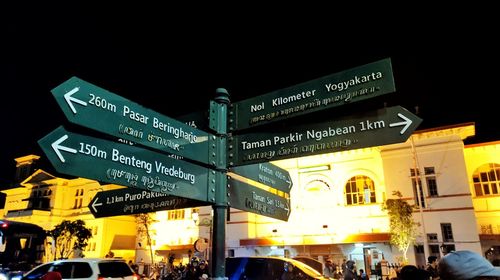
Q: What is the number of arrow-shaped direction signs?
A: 6